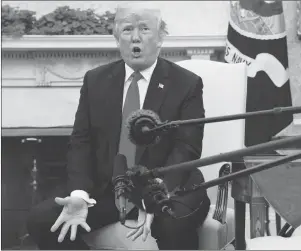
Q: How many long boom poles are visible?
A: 3